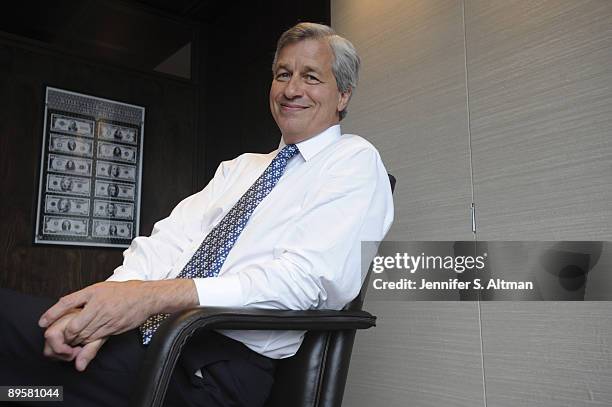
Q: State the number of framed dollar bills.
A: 12